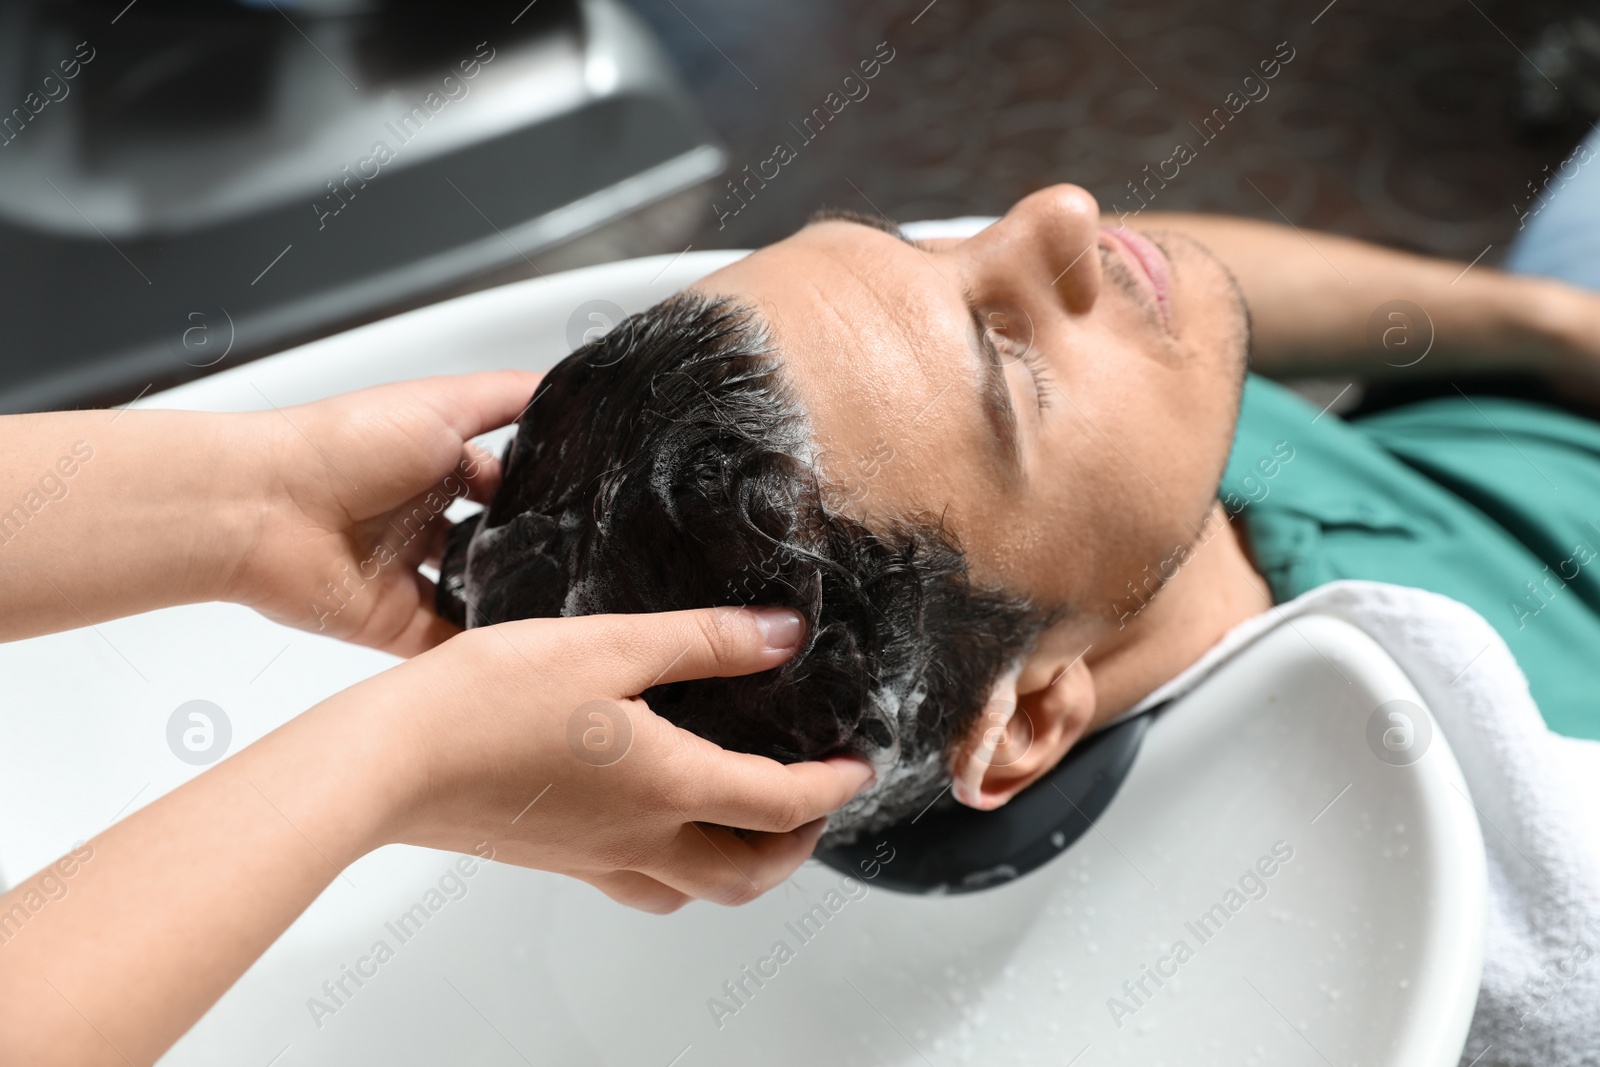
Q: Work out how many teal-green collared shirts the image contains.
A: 1